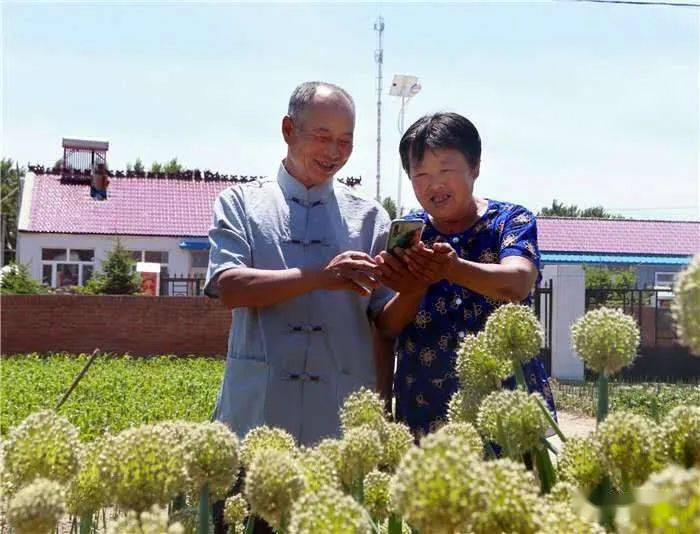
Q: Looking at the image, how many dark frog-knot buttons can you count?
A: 4